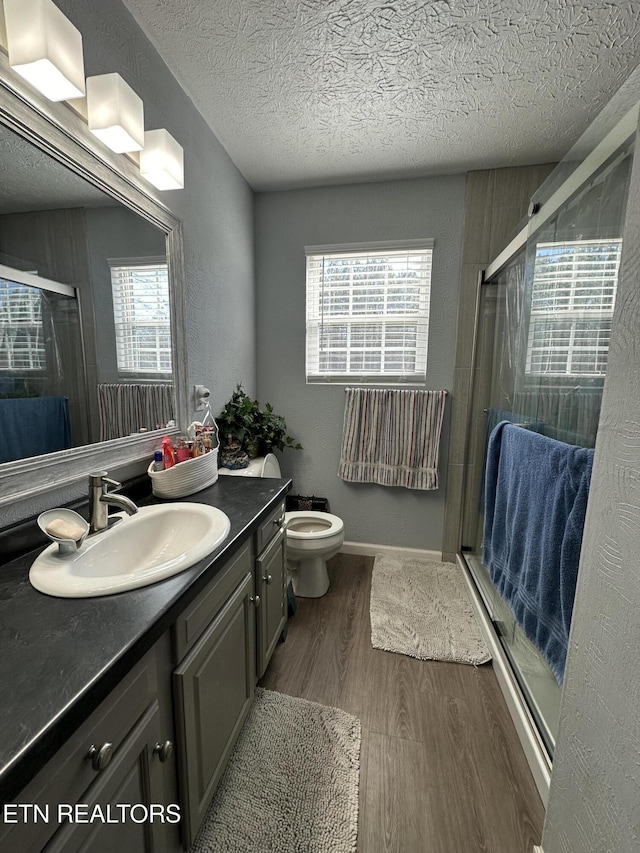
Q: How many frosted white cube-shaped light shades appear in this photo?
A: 3